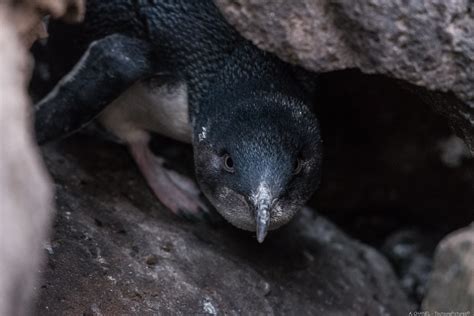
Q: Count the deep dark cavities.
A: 1